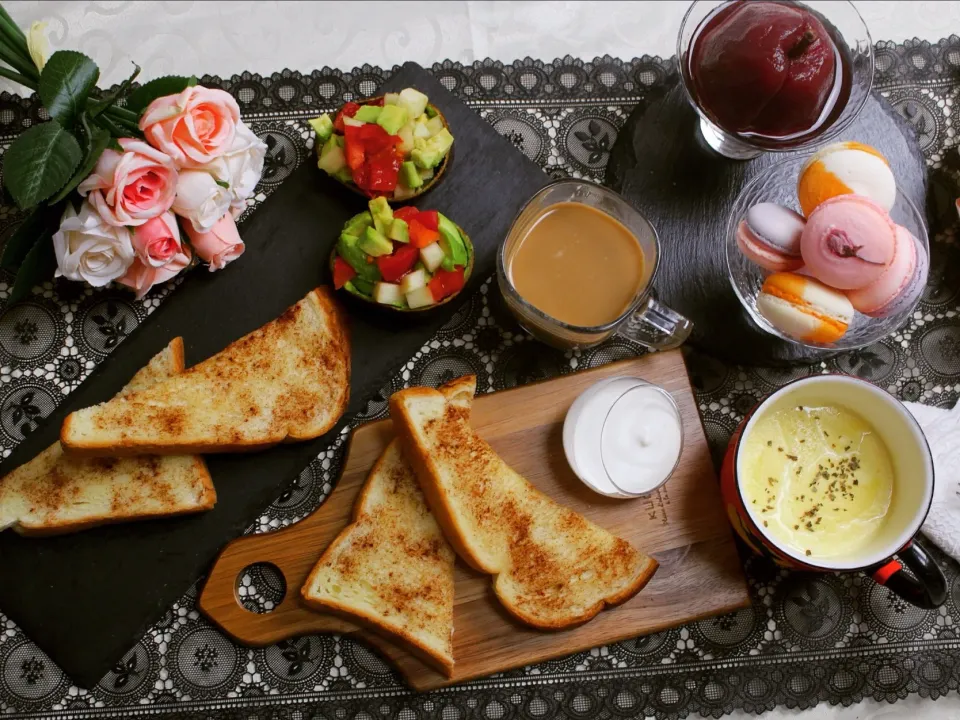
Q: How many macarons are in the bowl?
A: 5